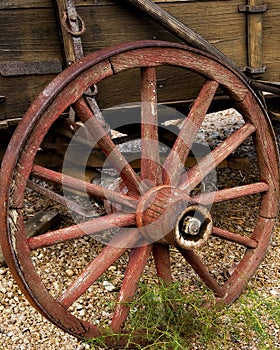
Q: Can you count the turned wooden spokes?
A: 12